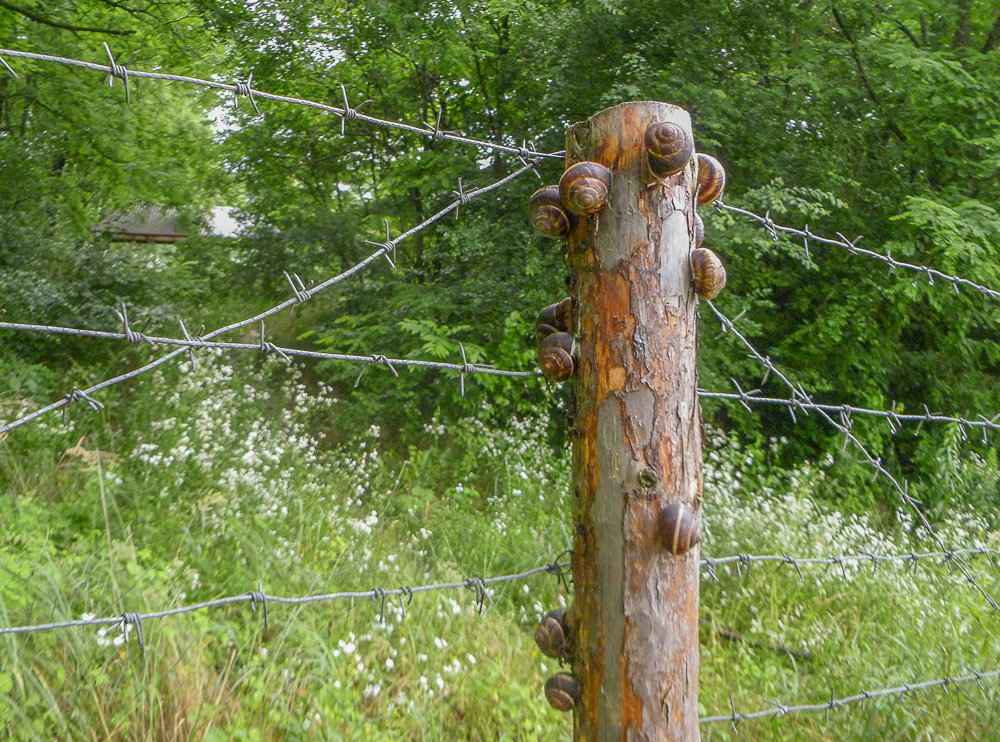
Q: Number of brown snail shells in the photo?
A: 11